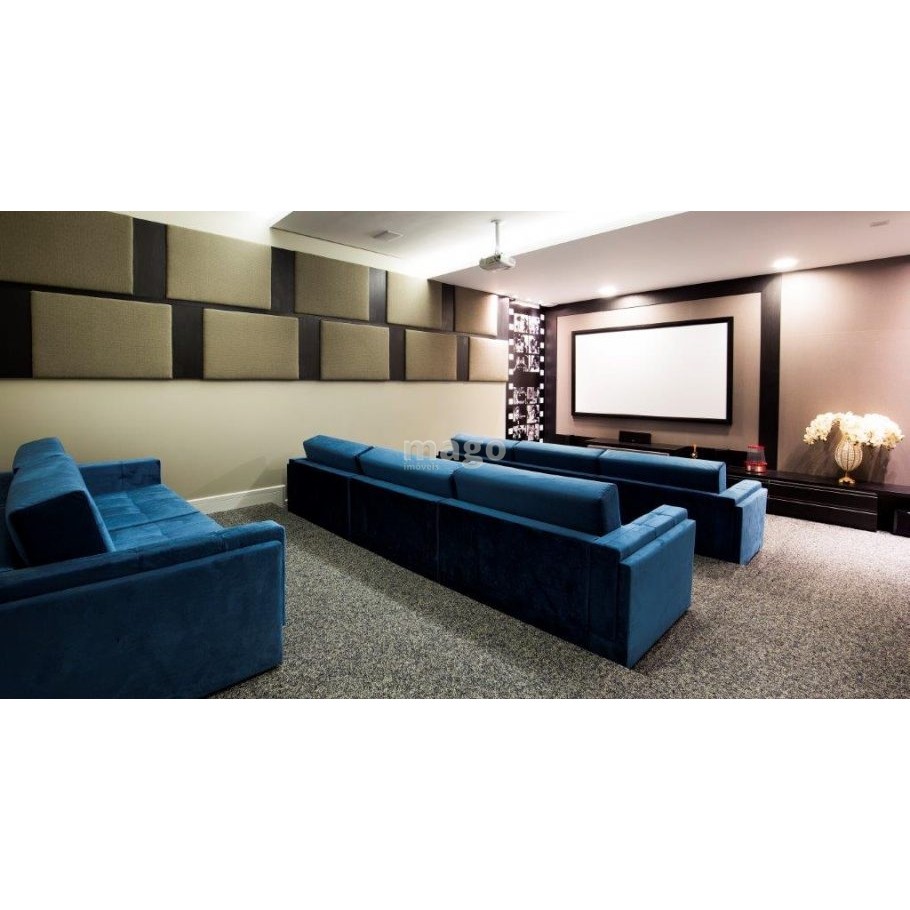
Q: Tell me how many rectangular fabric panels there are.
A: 10